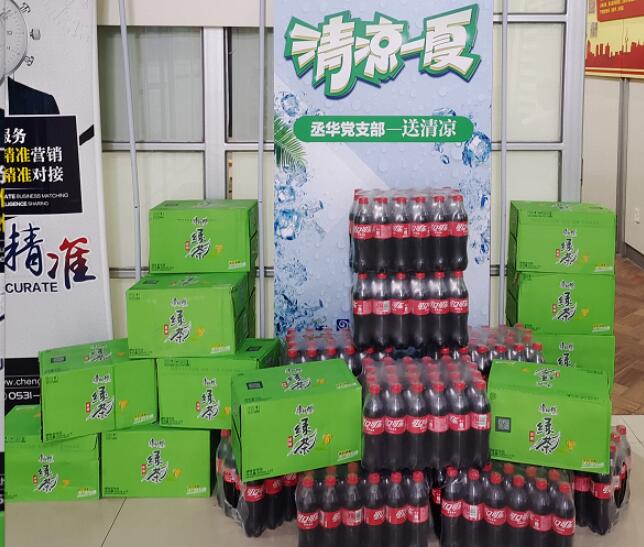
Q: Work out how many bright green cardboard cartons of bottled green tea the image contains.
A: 11